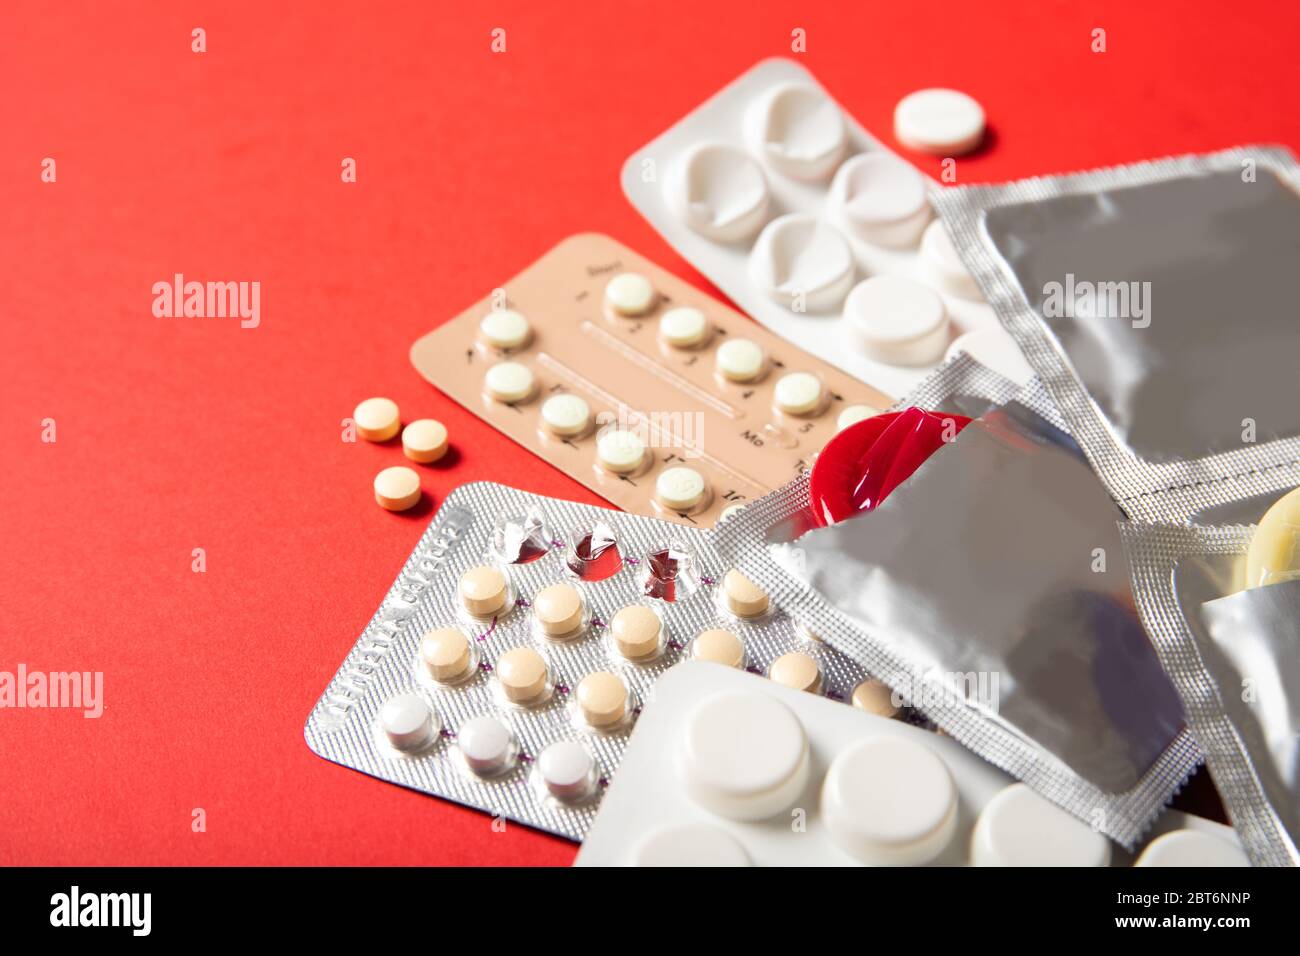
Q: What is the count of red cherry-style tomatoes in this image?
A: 0